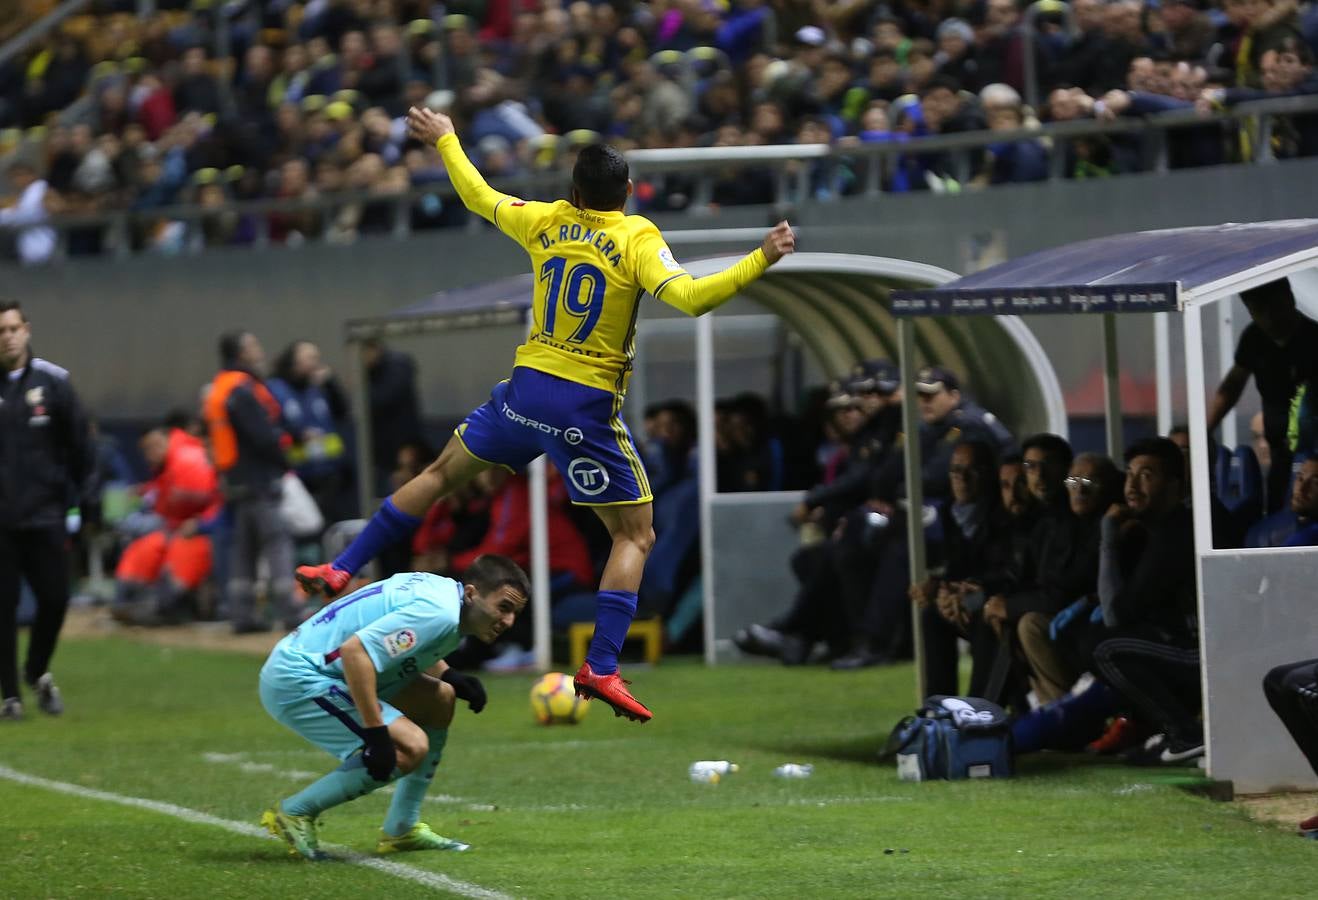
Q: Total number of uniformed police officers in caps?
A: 4